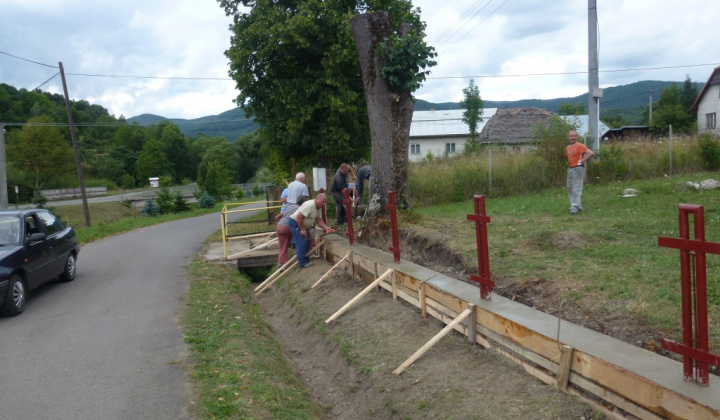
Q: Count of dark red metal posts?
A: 5